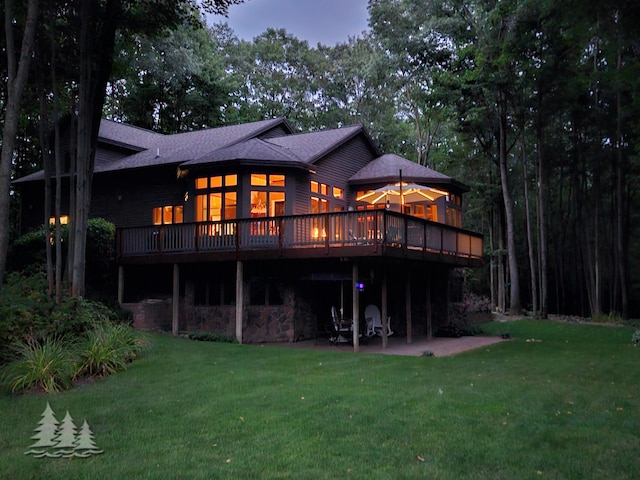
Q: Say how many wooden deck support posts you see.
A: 7